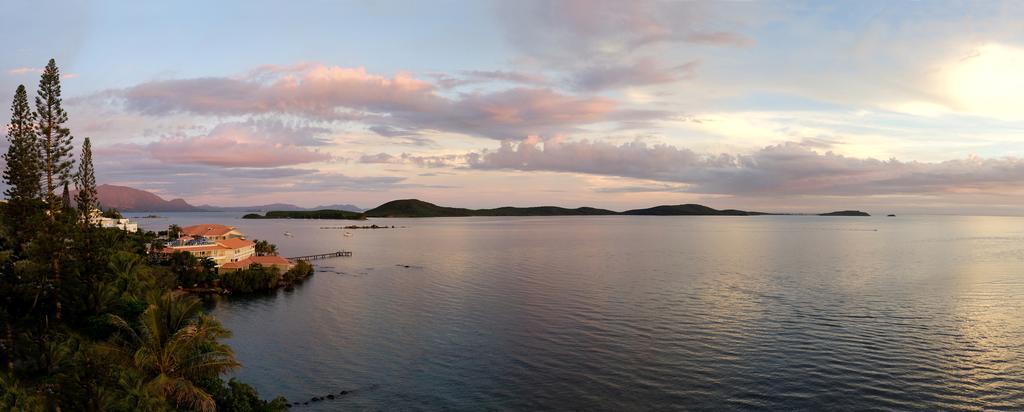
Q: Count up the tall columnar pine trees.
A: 3